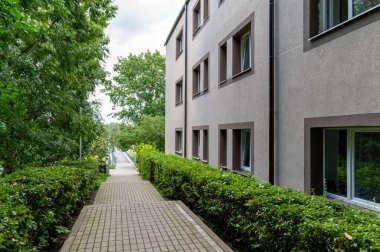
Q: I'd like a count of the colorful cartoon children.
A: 0